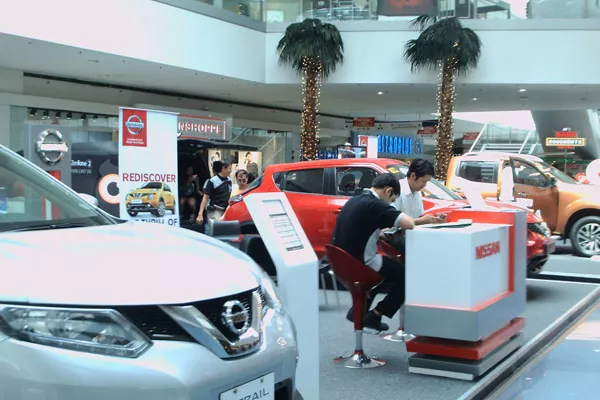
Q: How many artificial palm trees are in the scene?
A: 2